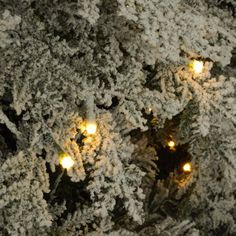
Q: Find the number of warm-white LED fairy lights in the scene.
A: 5